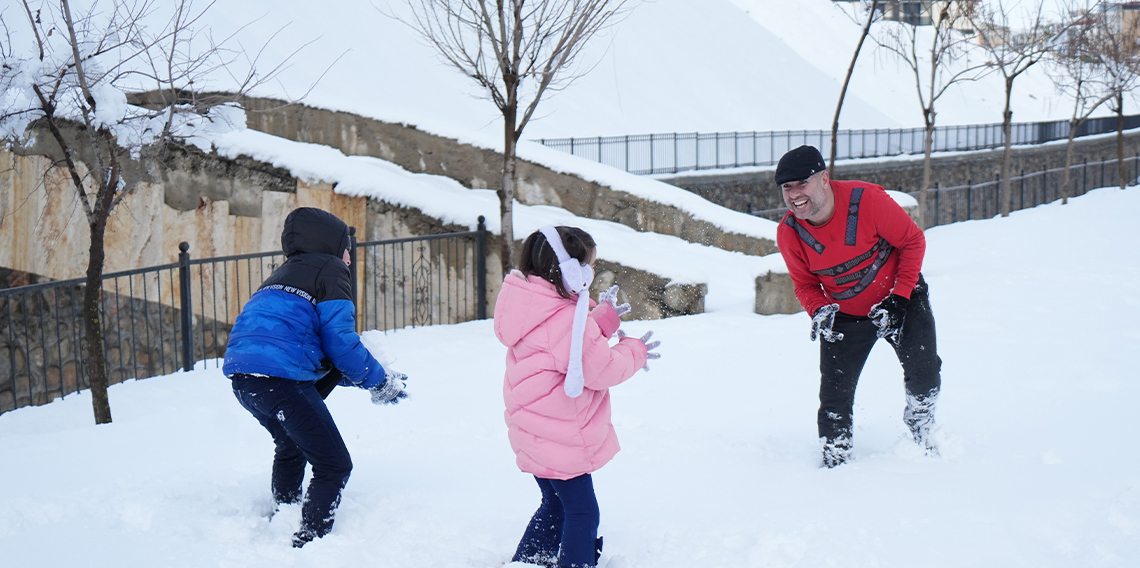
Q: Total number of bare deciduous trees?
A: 7